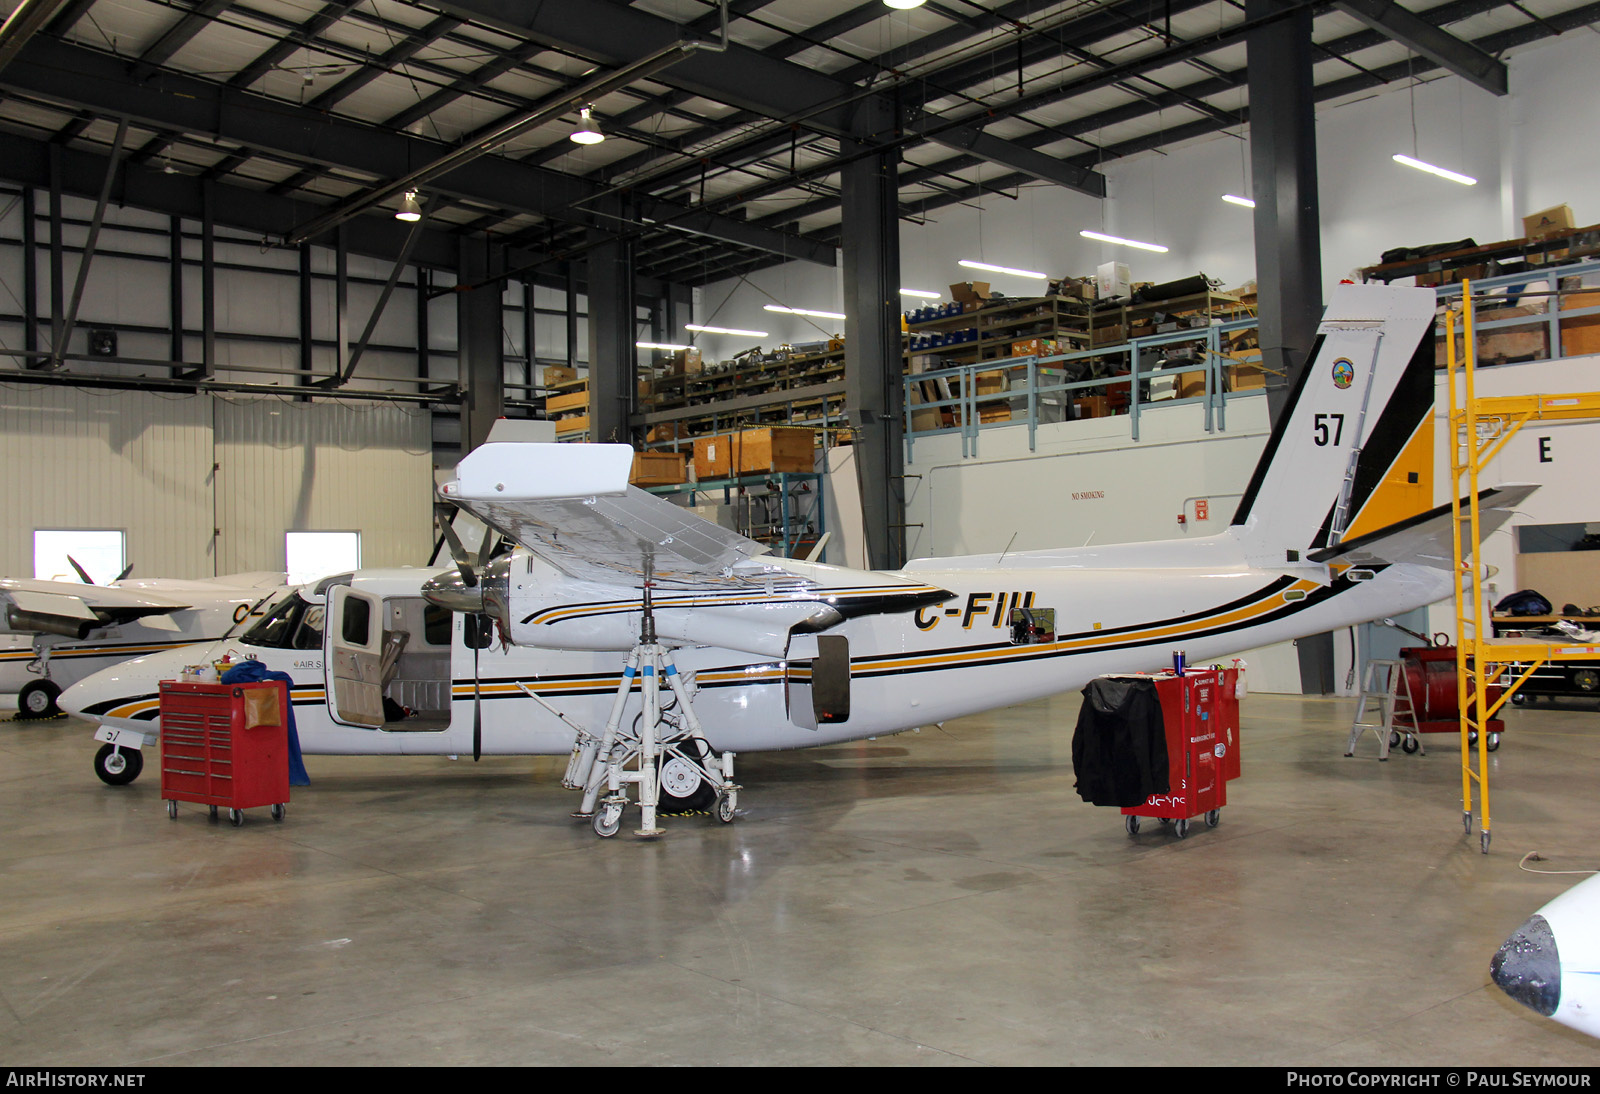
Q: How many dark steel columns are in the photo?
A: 4